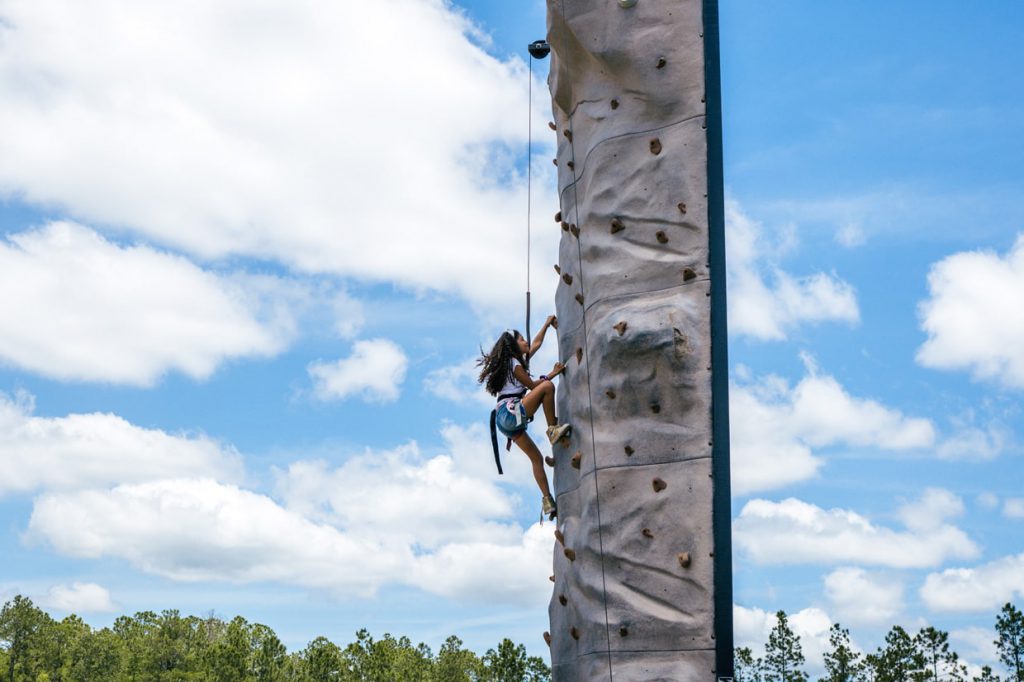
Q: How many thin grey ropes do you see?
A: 2